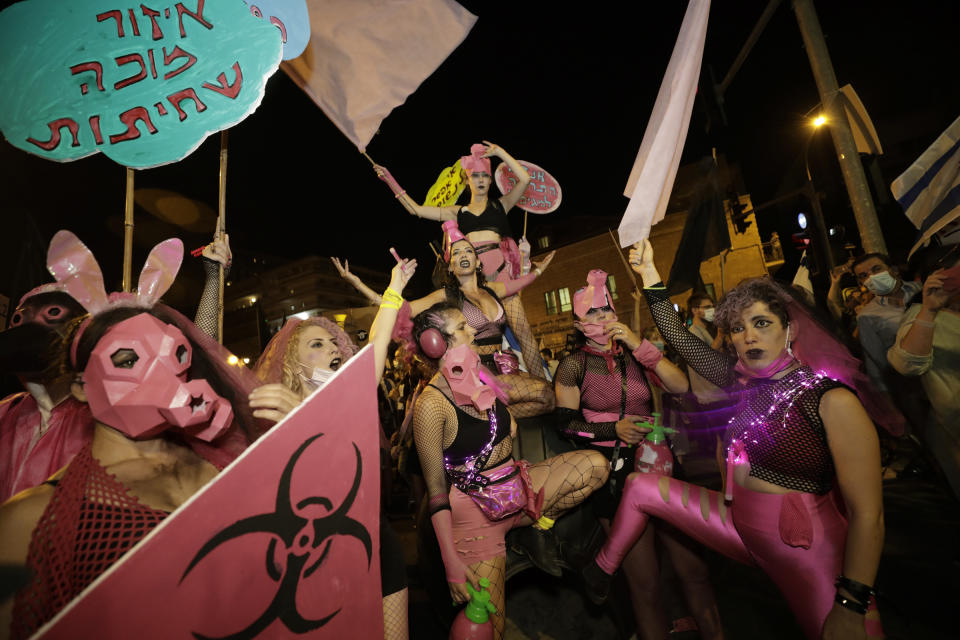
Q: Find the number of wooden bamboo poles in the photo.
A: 2